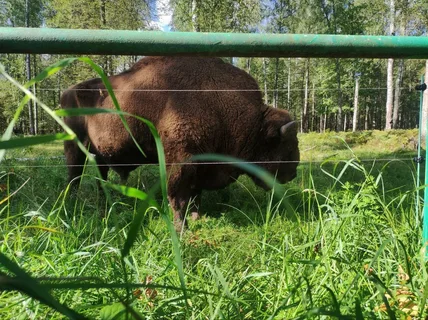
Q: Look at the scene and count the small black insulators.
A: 2